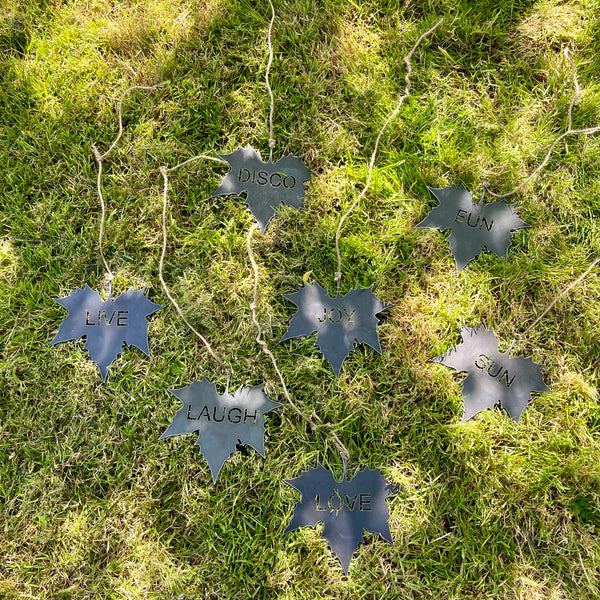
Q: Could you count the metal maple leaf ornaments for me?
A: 7